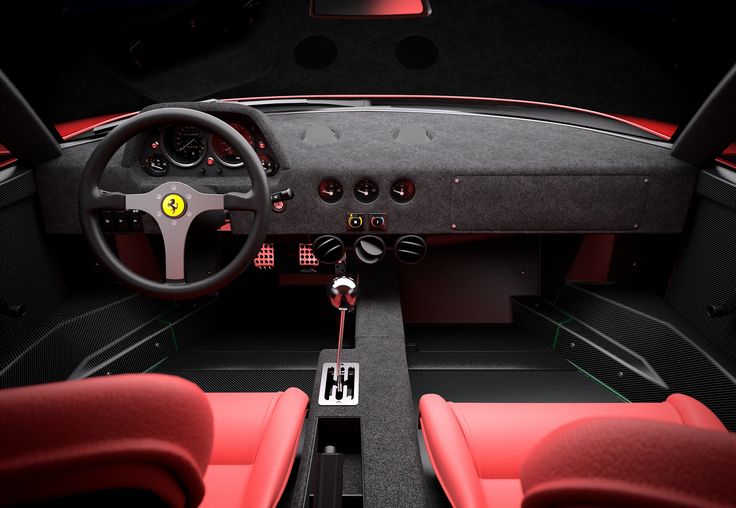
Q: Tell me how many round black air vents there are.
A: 3